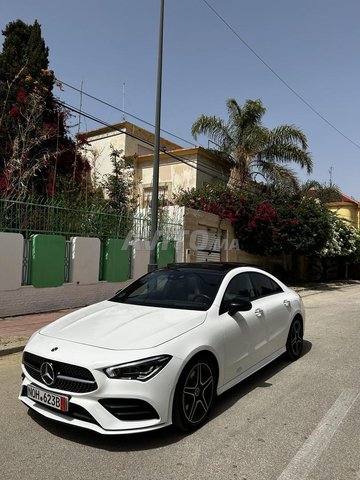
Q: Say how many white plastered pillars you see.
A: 3